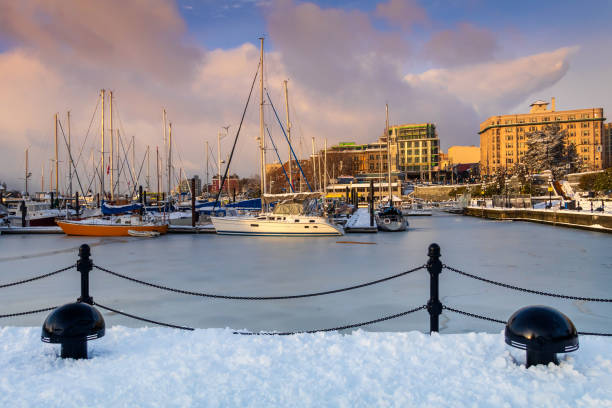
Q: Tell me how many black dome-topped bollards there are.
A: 2